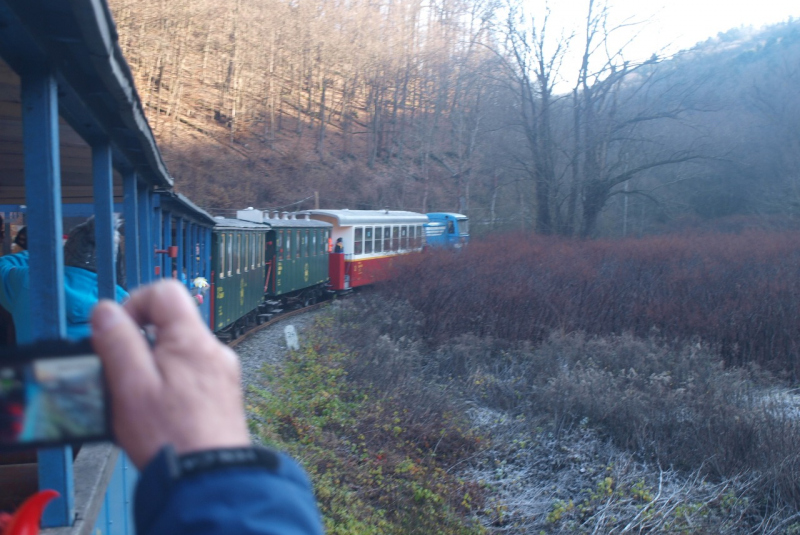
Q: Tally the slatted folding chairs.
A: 0